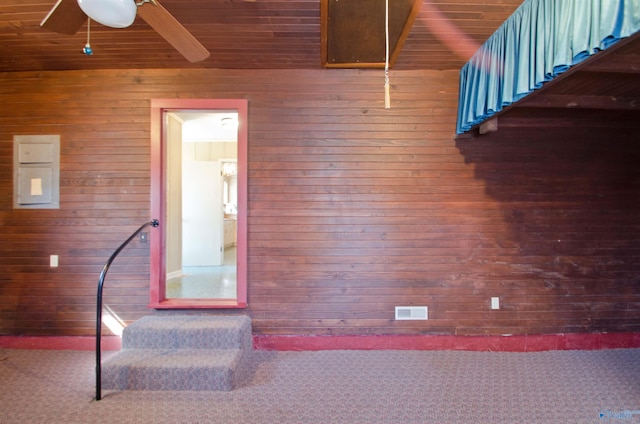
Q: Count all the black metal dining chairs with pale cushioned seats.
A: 0